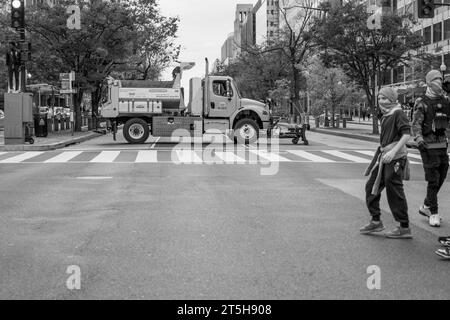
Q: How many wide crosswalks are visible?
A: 1